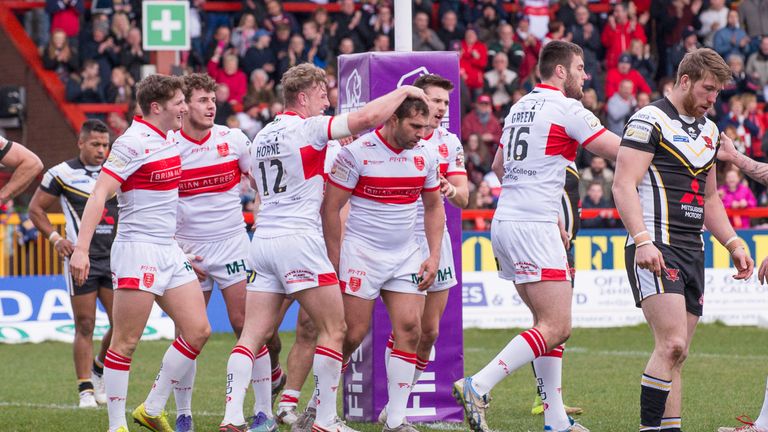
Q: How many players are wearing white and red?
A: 6